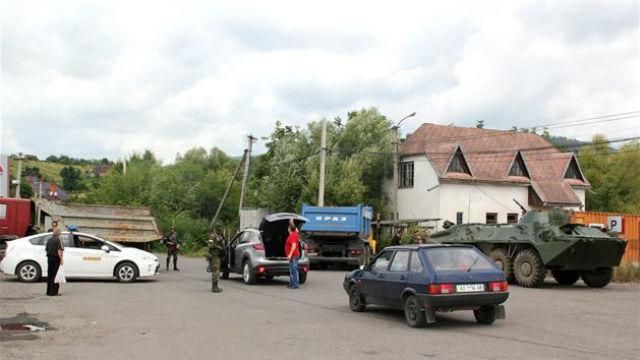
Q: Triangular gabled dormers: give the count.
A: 3